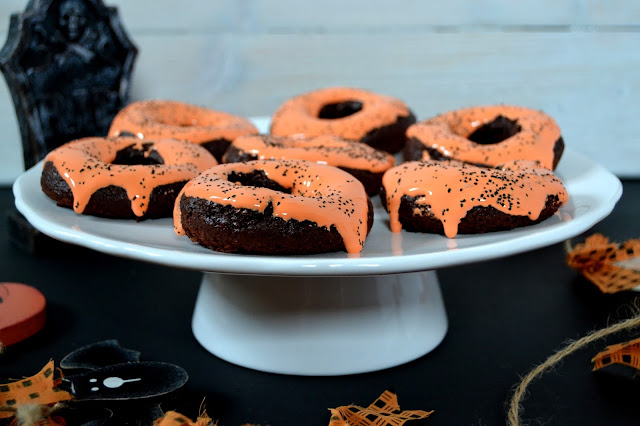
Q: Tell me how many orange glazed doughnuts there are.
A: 7